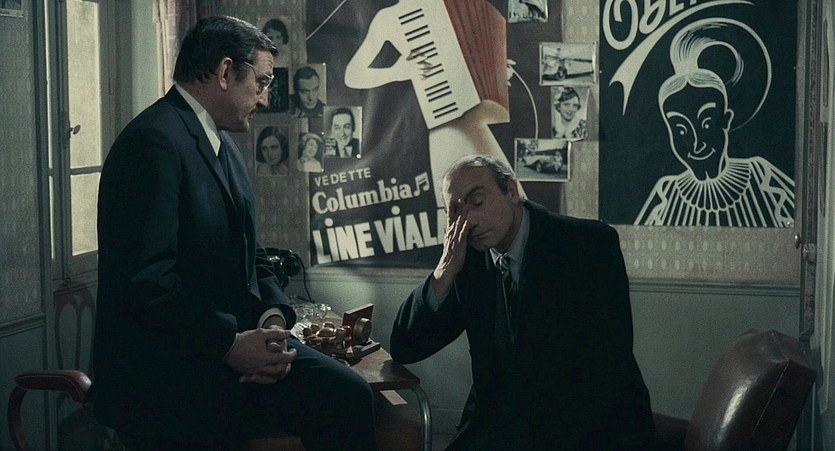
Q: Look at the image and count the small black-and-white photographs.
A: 10